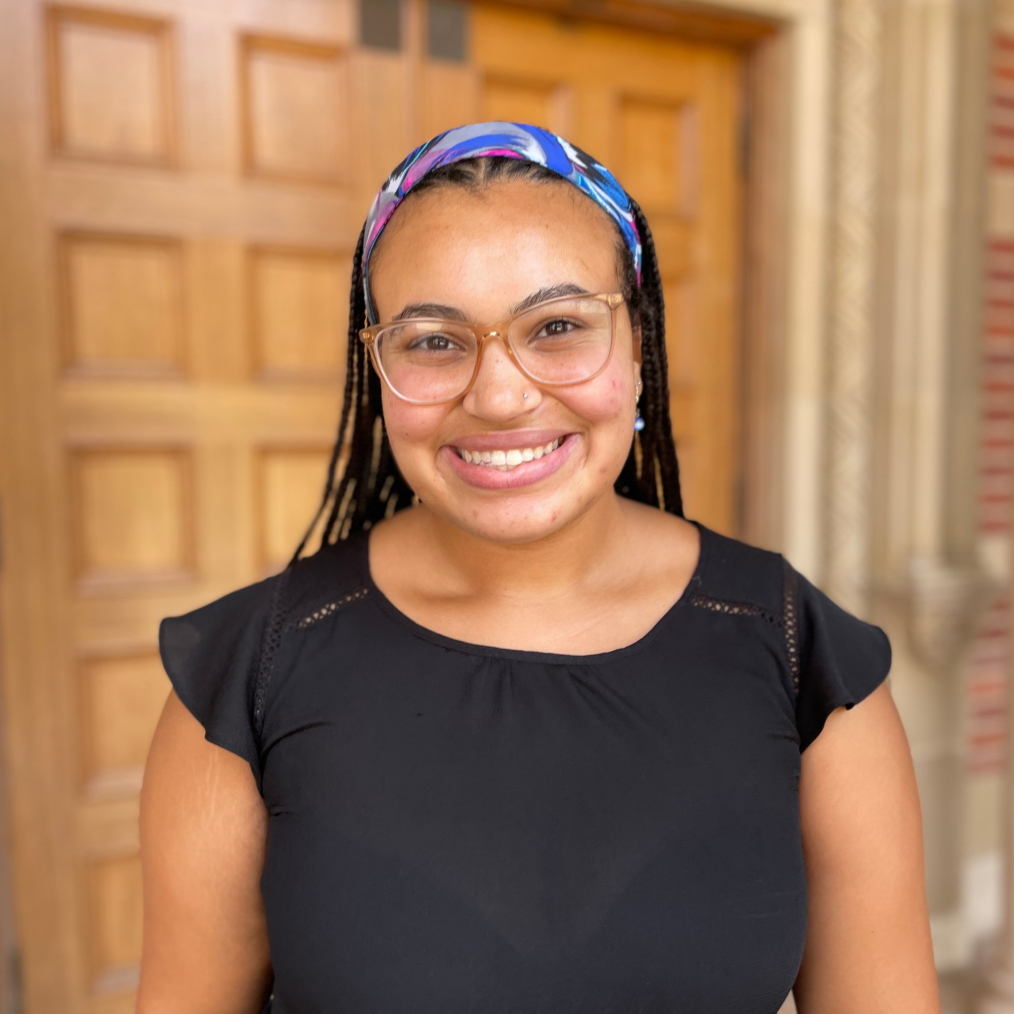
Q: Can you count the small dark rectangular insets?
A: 2